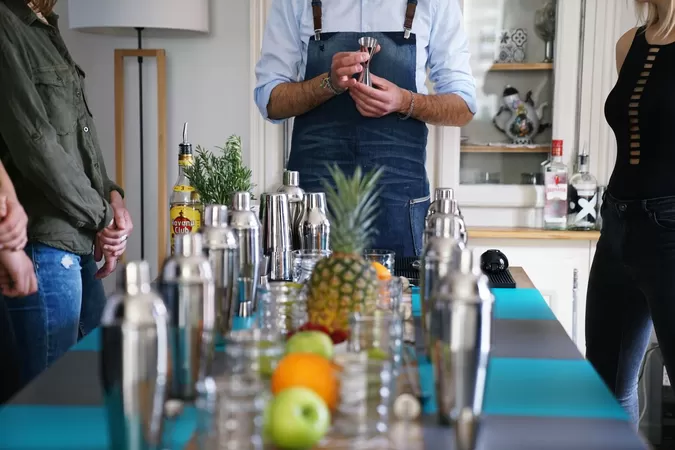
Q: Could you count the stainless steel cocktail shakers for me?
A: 11